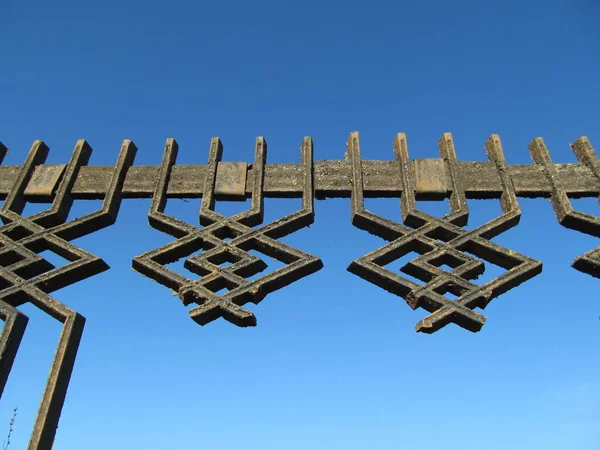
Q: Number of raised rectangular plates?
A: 3